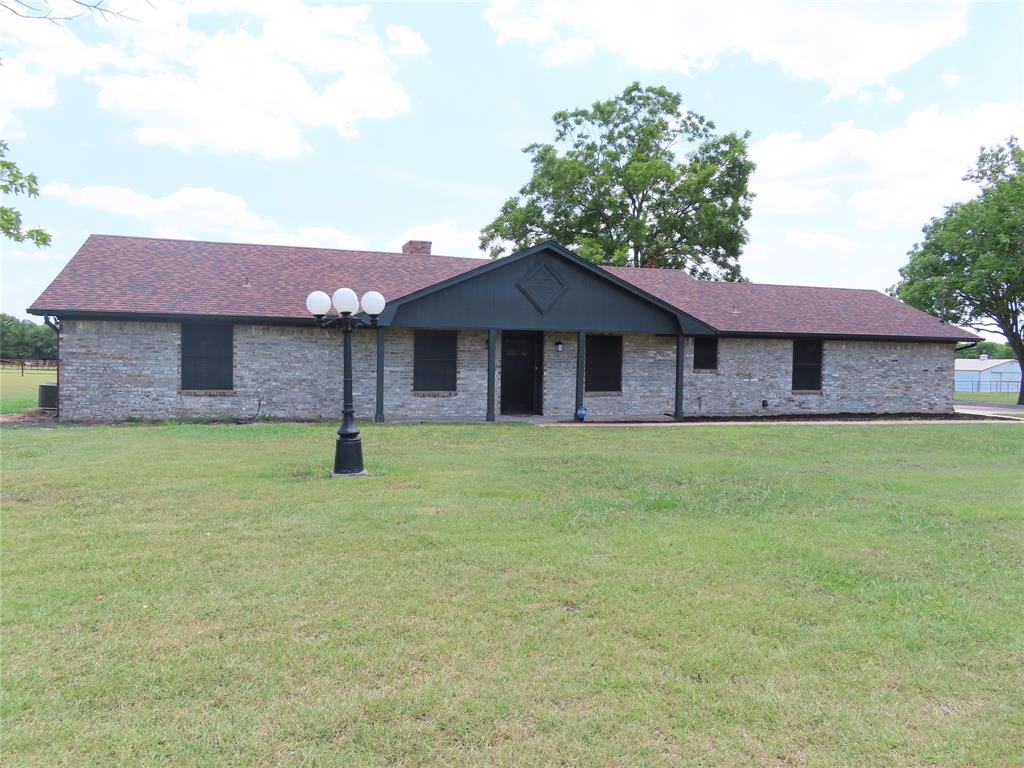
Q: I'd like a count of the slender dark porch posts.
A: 4